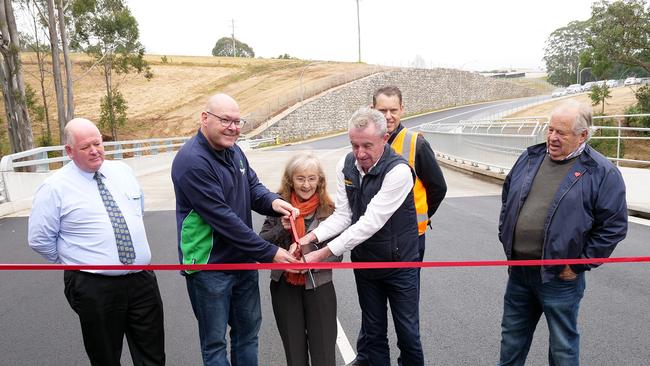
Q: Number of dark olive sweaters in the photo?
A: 1